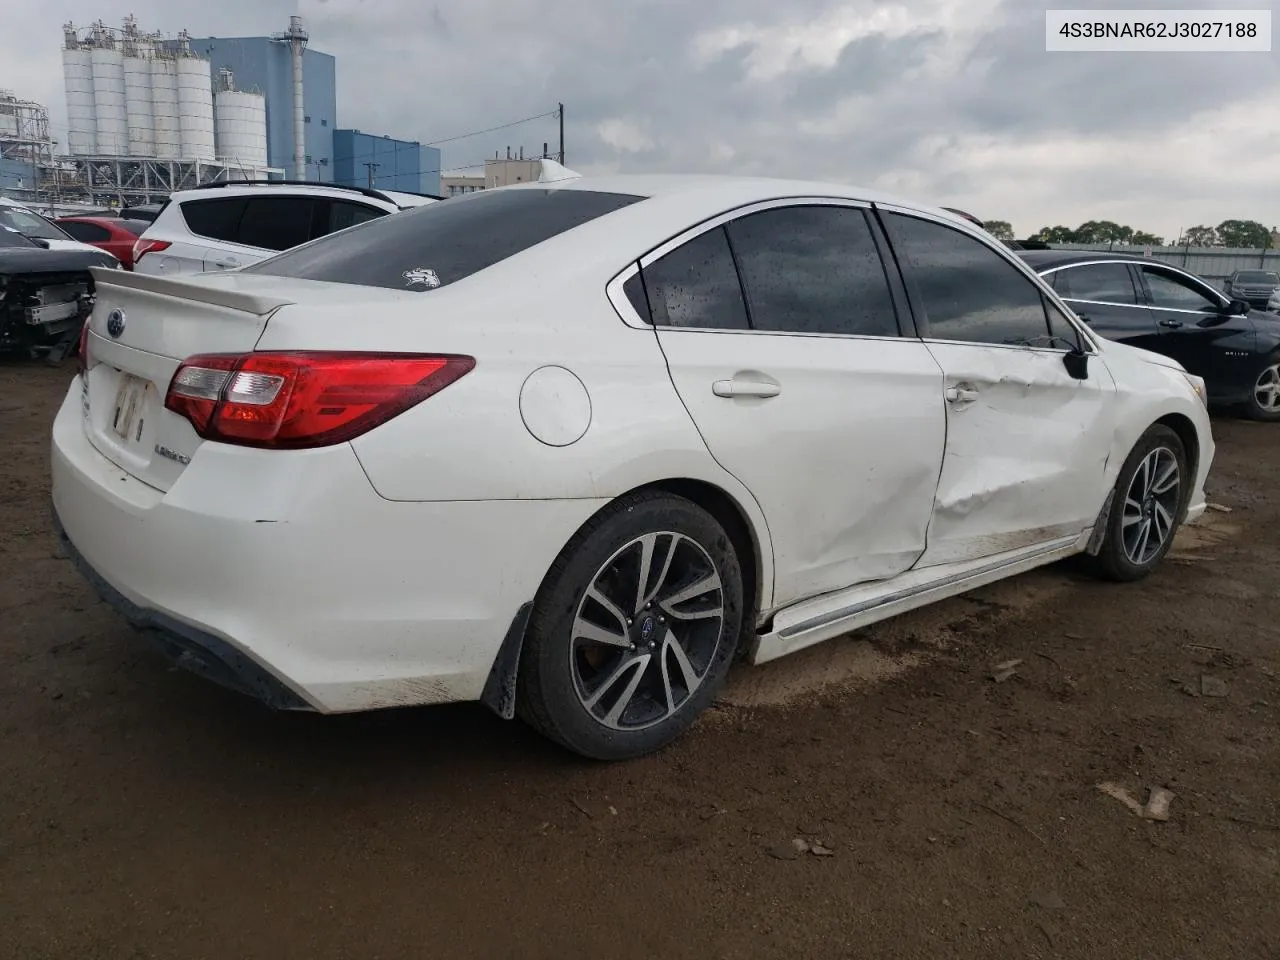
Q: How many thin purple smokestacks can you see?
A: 0